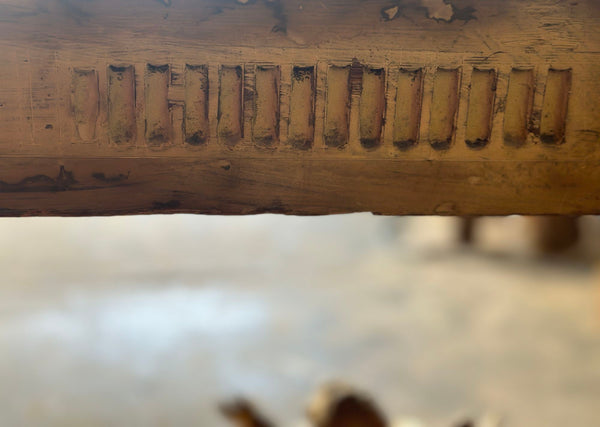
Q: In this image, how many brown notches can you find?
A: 14